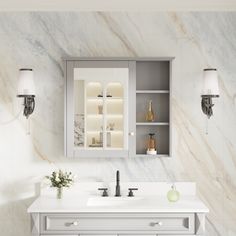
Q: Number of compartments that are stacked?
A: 3